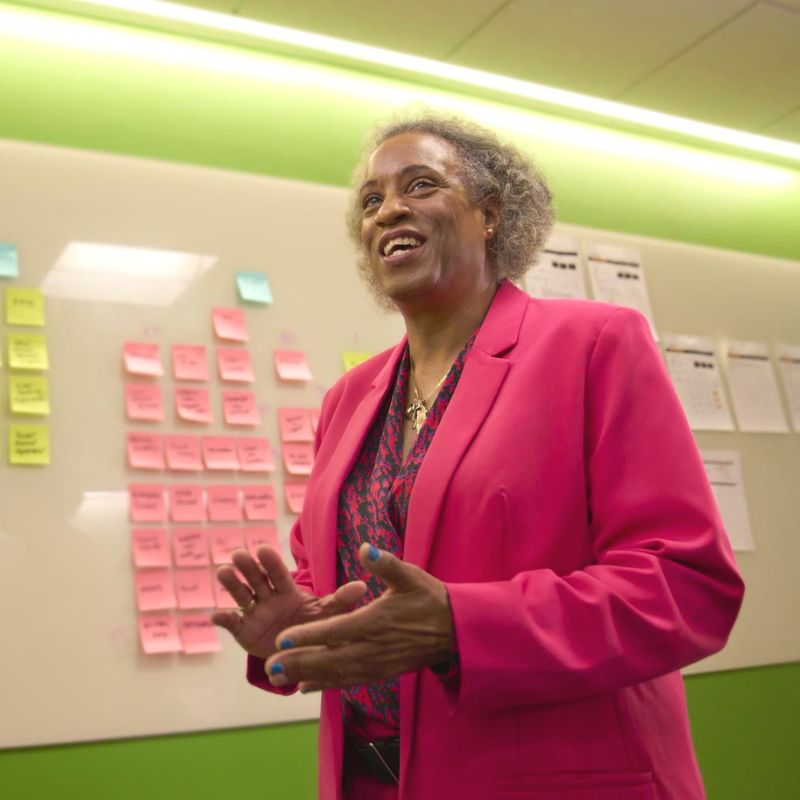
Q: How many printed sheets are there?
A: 6